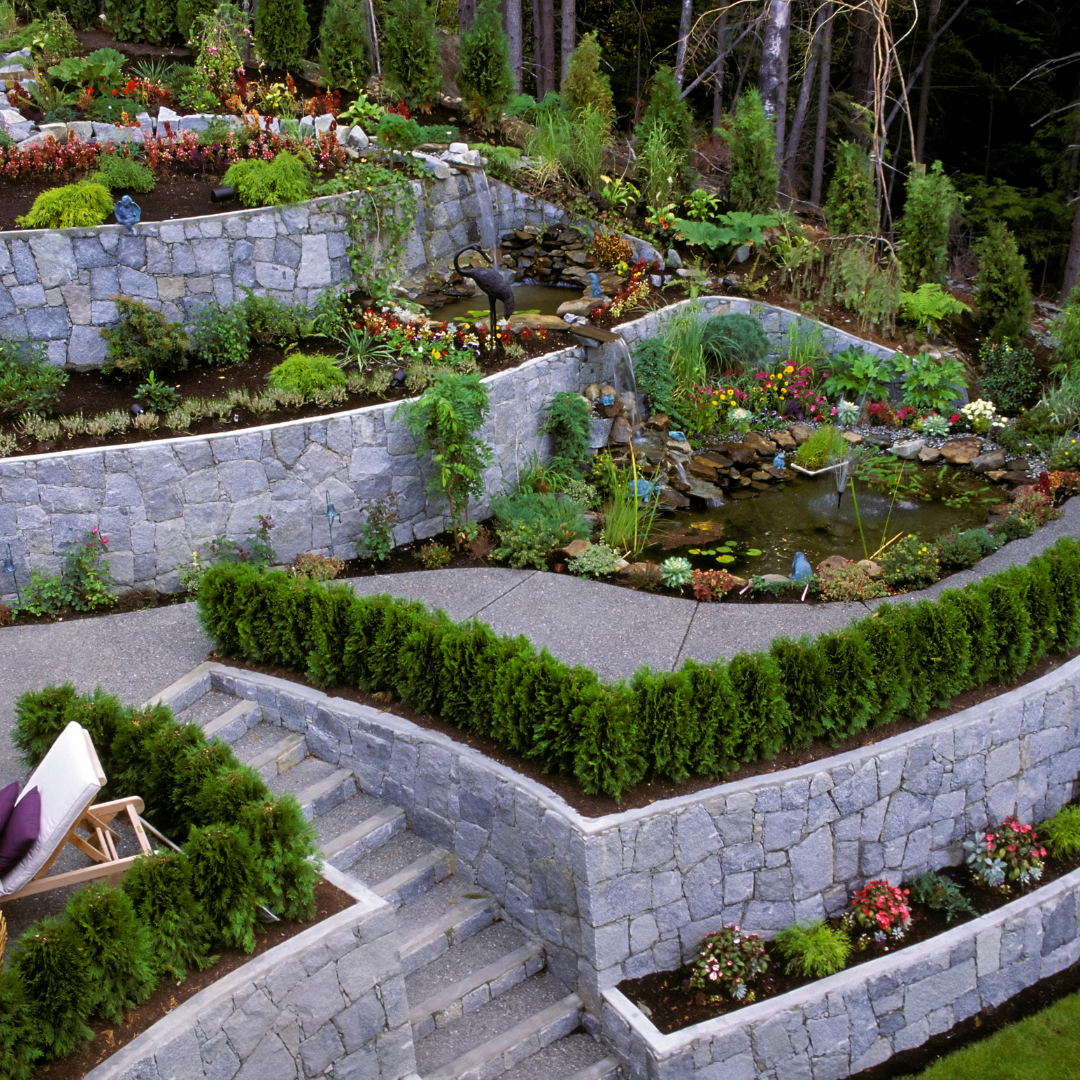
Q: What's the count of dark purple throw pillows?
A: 2